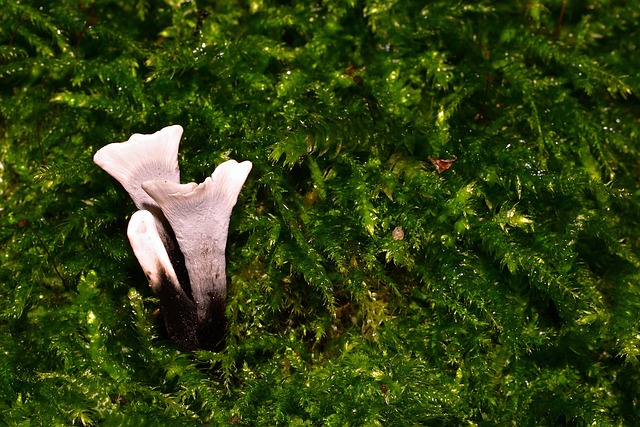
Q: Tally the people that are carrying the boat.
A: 0